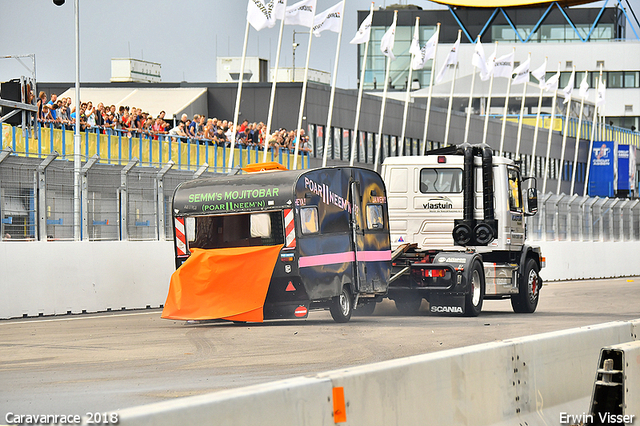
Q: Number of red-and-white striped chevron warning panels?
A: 2